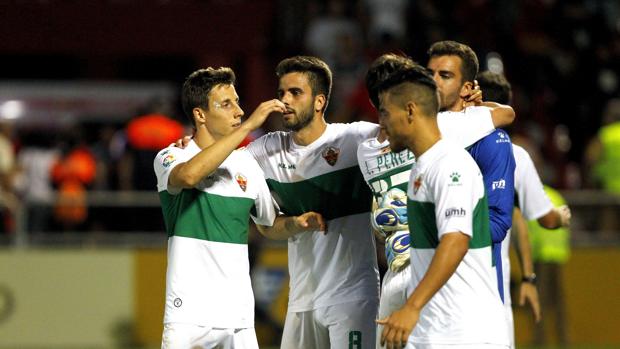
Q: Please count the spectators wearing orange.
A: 2